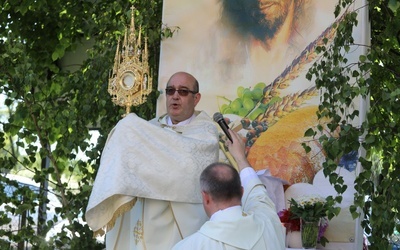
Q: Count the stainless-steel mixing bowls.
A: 0